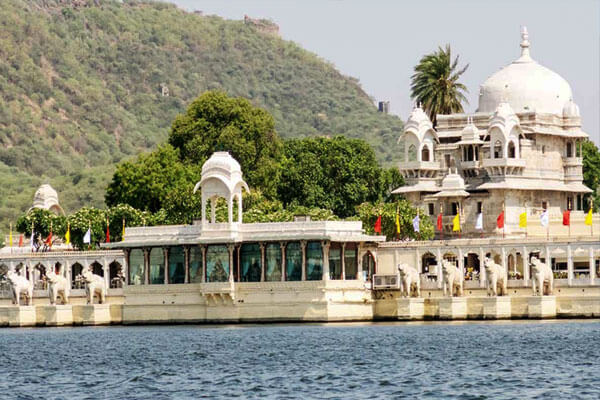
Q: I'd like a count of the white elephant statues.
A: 7